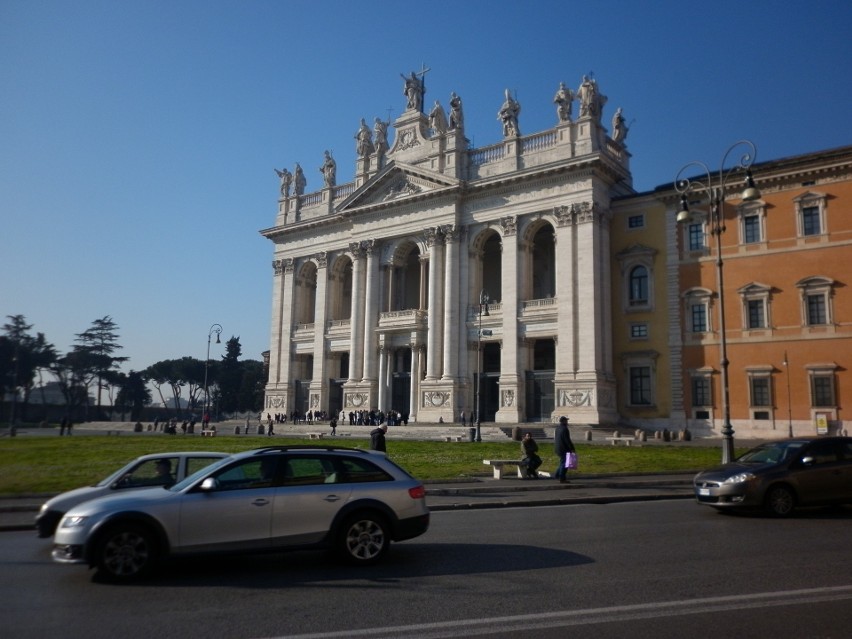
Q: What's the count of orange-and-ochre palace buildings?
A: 1